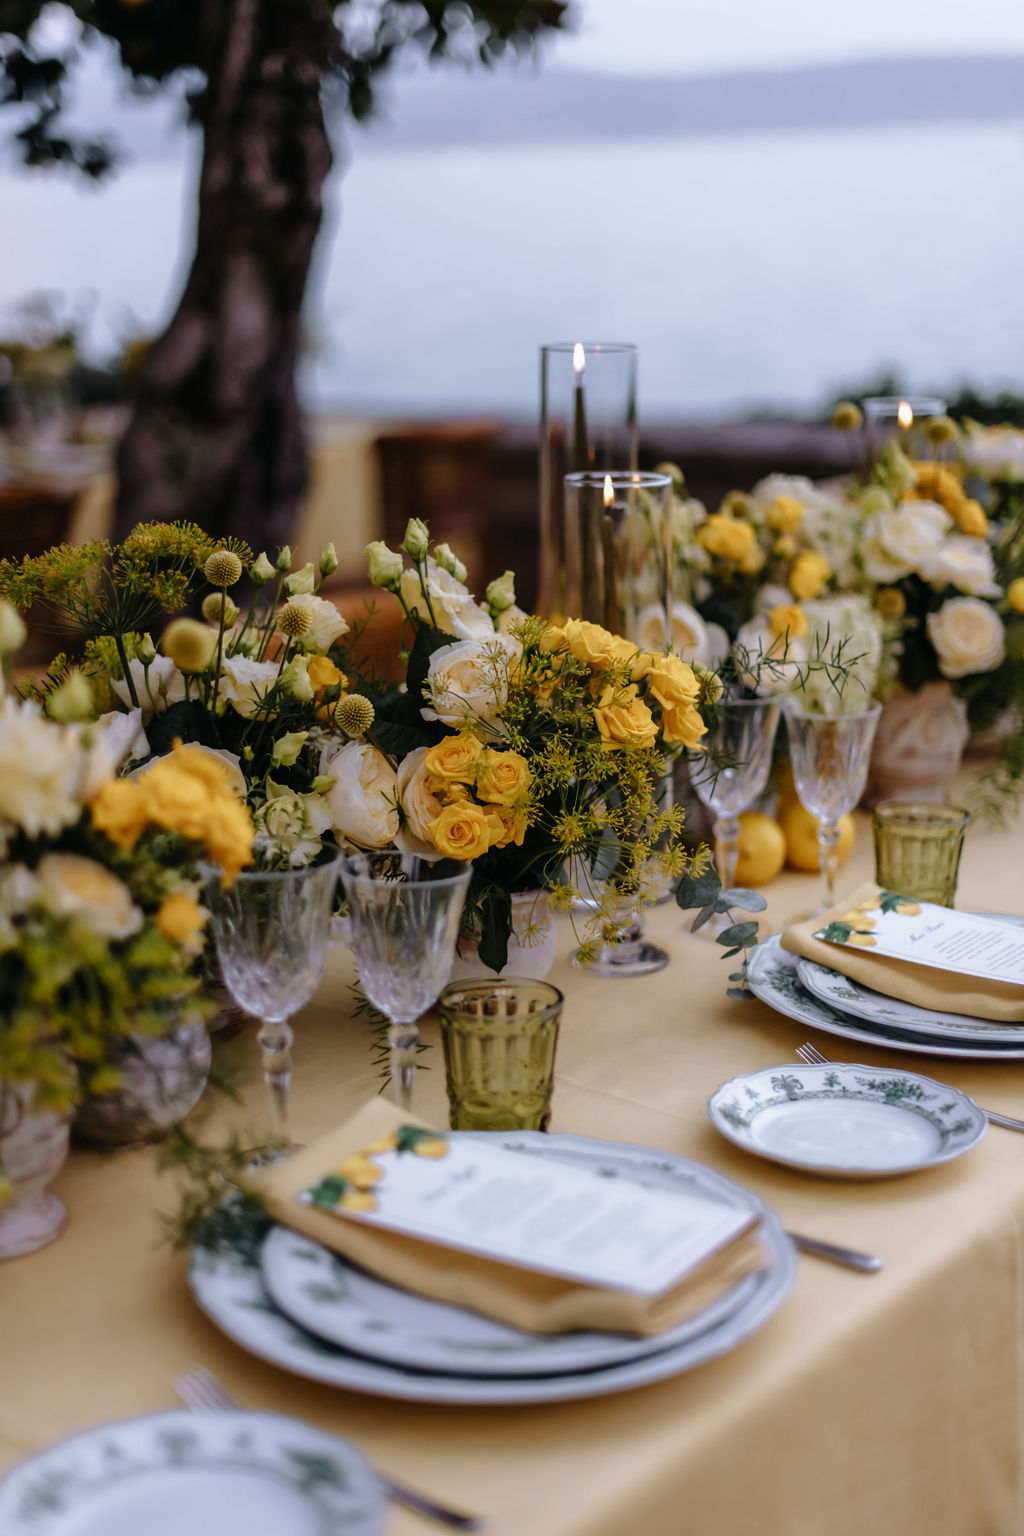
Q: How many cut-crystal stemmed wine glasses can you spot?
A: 4